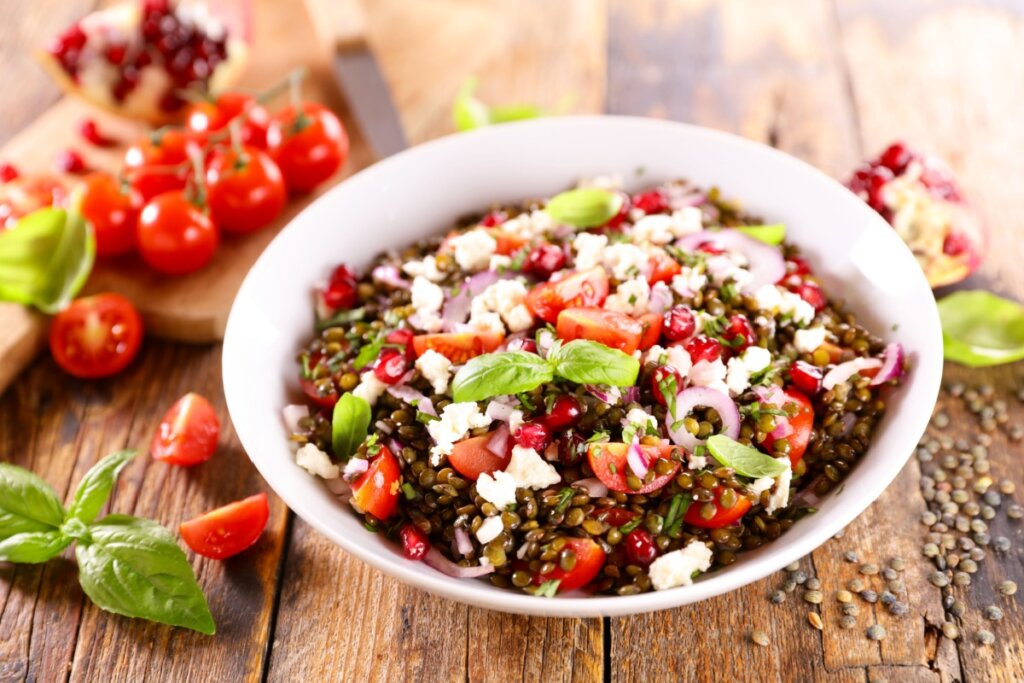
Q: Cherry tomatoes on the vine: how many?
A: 6